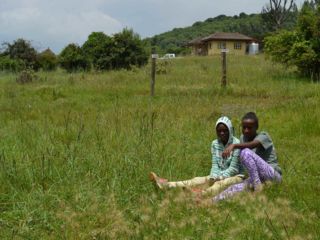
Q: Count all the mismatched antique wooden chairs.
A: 0